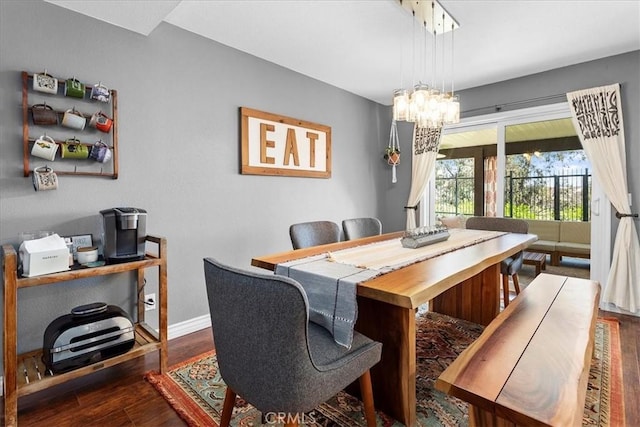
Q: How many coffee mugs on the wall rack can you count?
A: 10